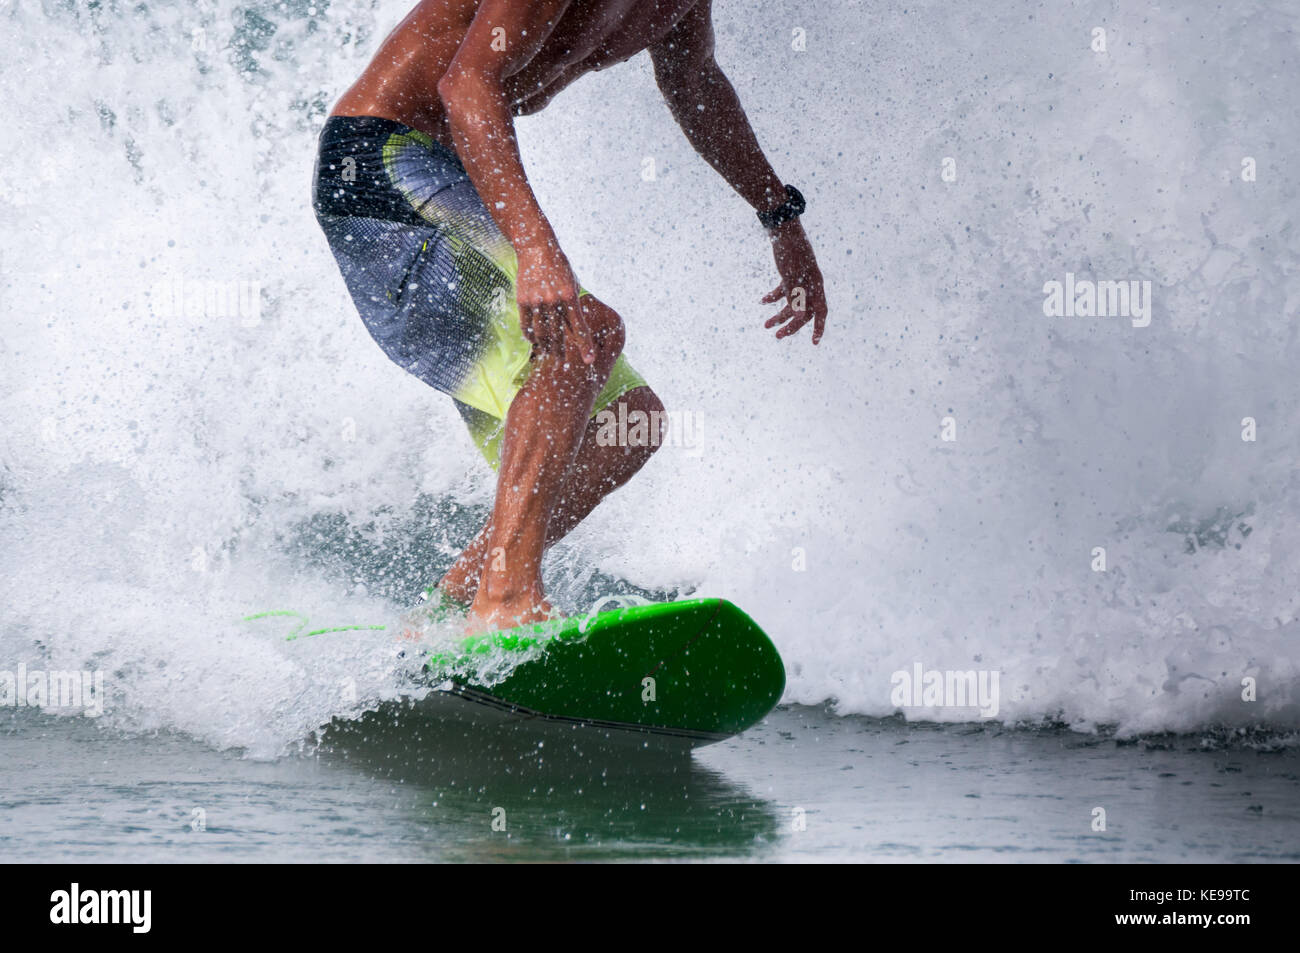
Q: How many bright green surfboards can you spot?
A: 1